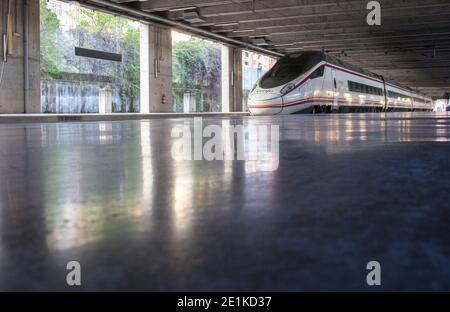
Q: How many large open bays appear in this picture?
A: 3